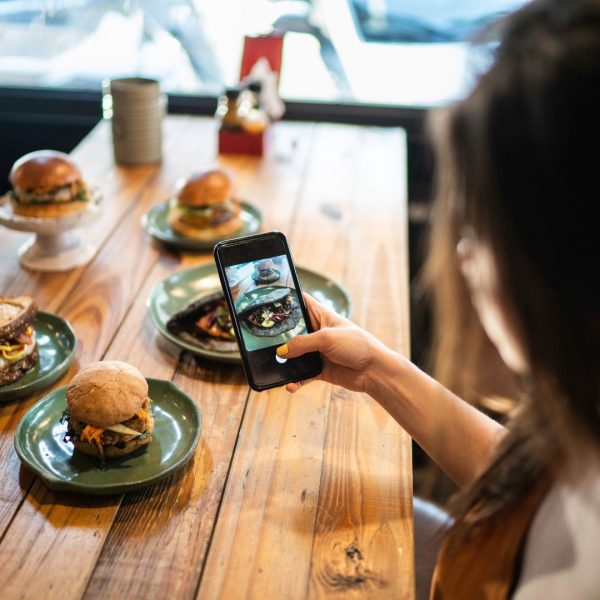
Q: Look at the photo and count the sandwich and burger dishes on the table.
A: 5